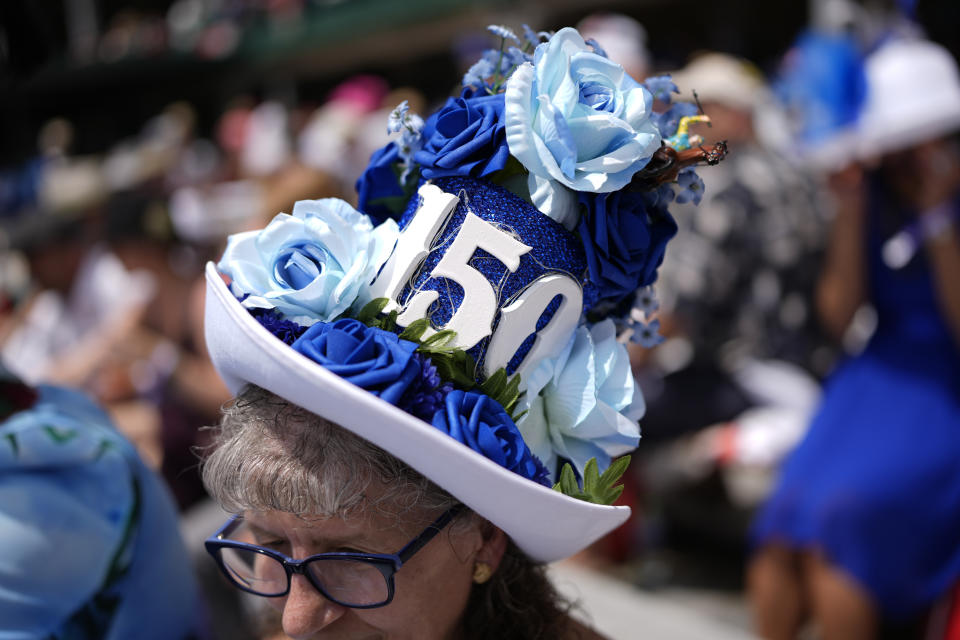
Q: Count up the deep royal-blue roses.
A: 5